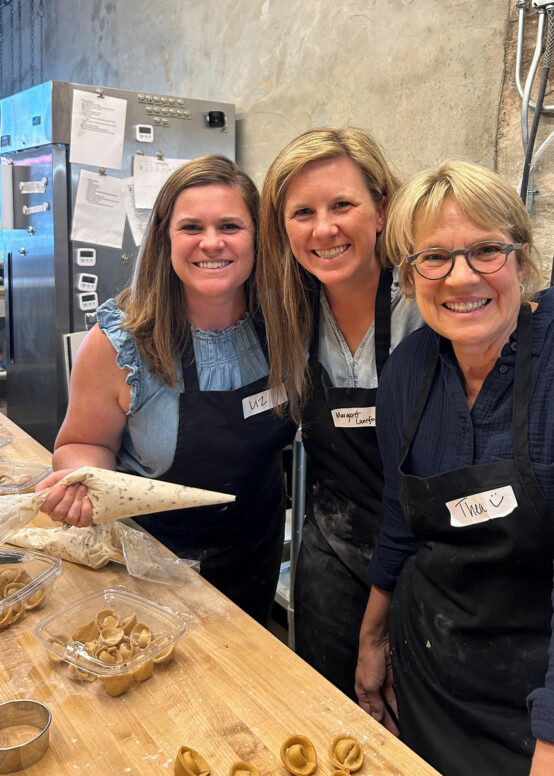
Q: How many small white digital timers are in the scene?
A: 4